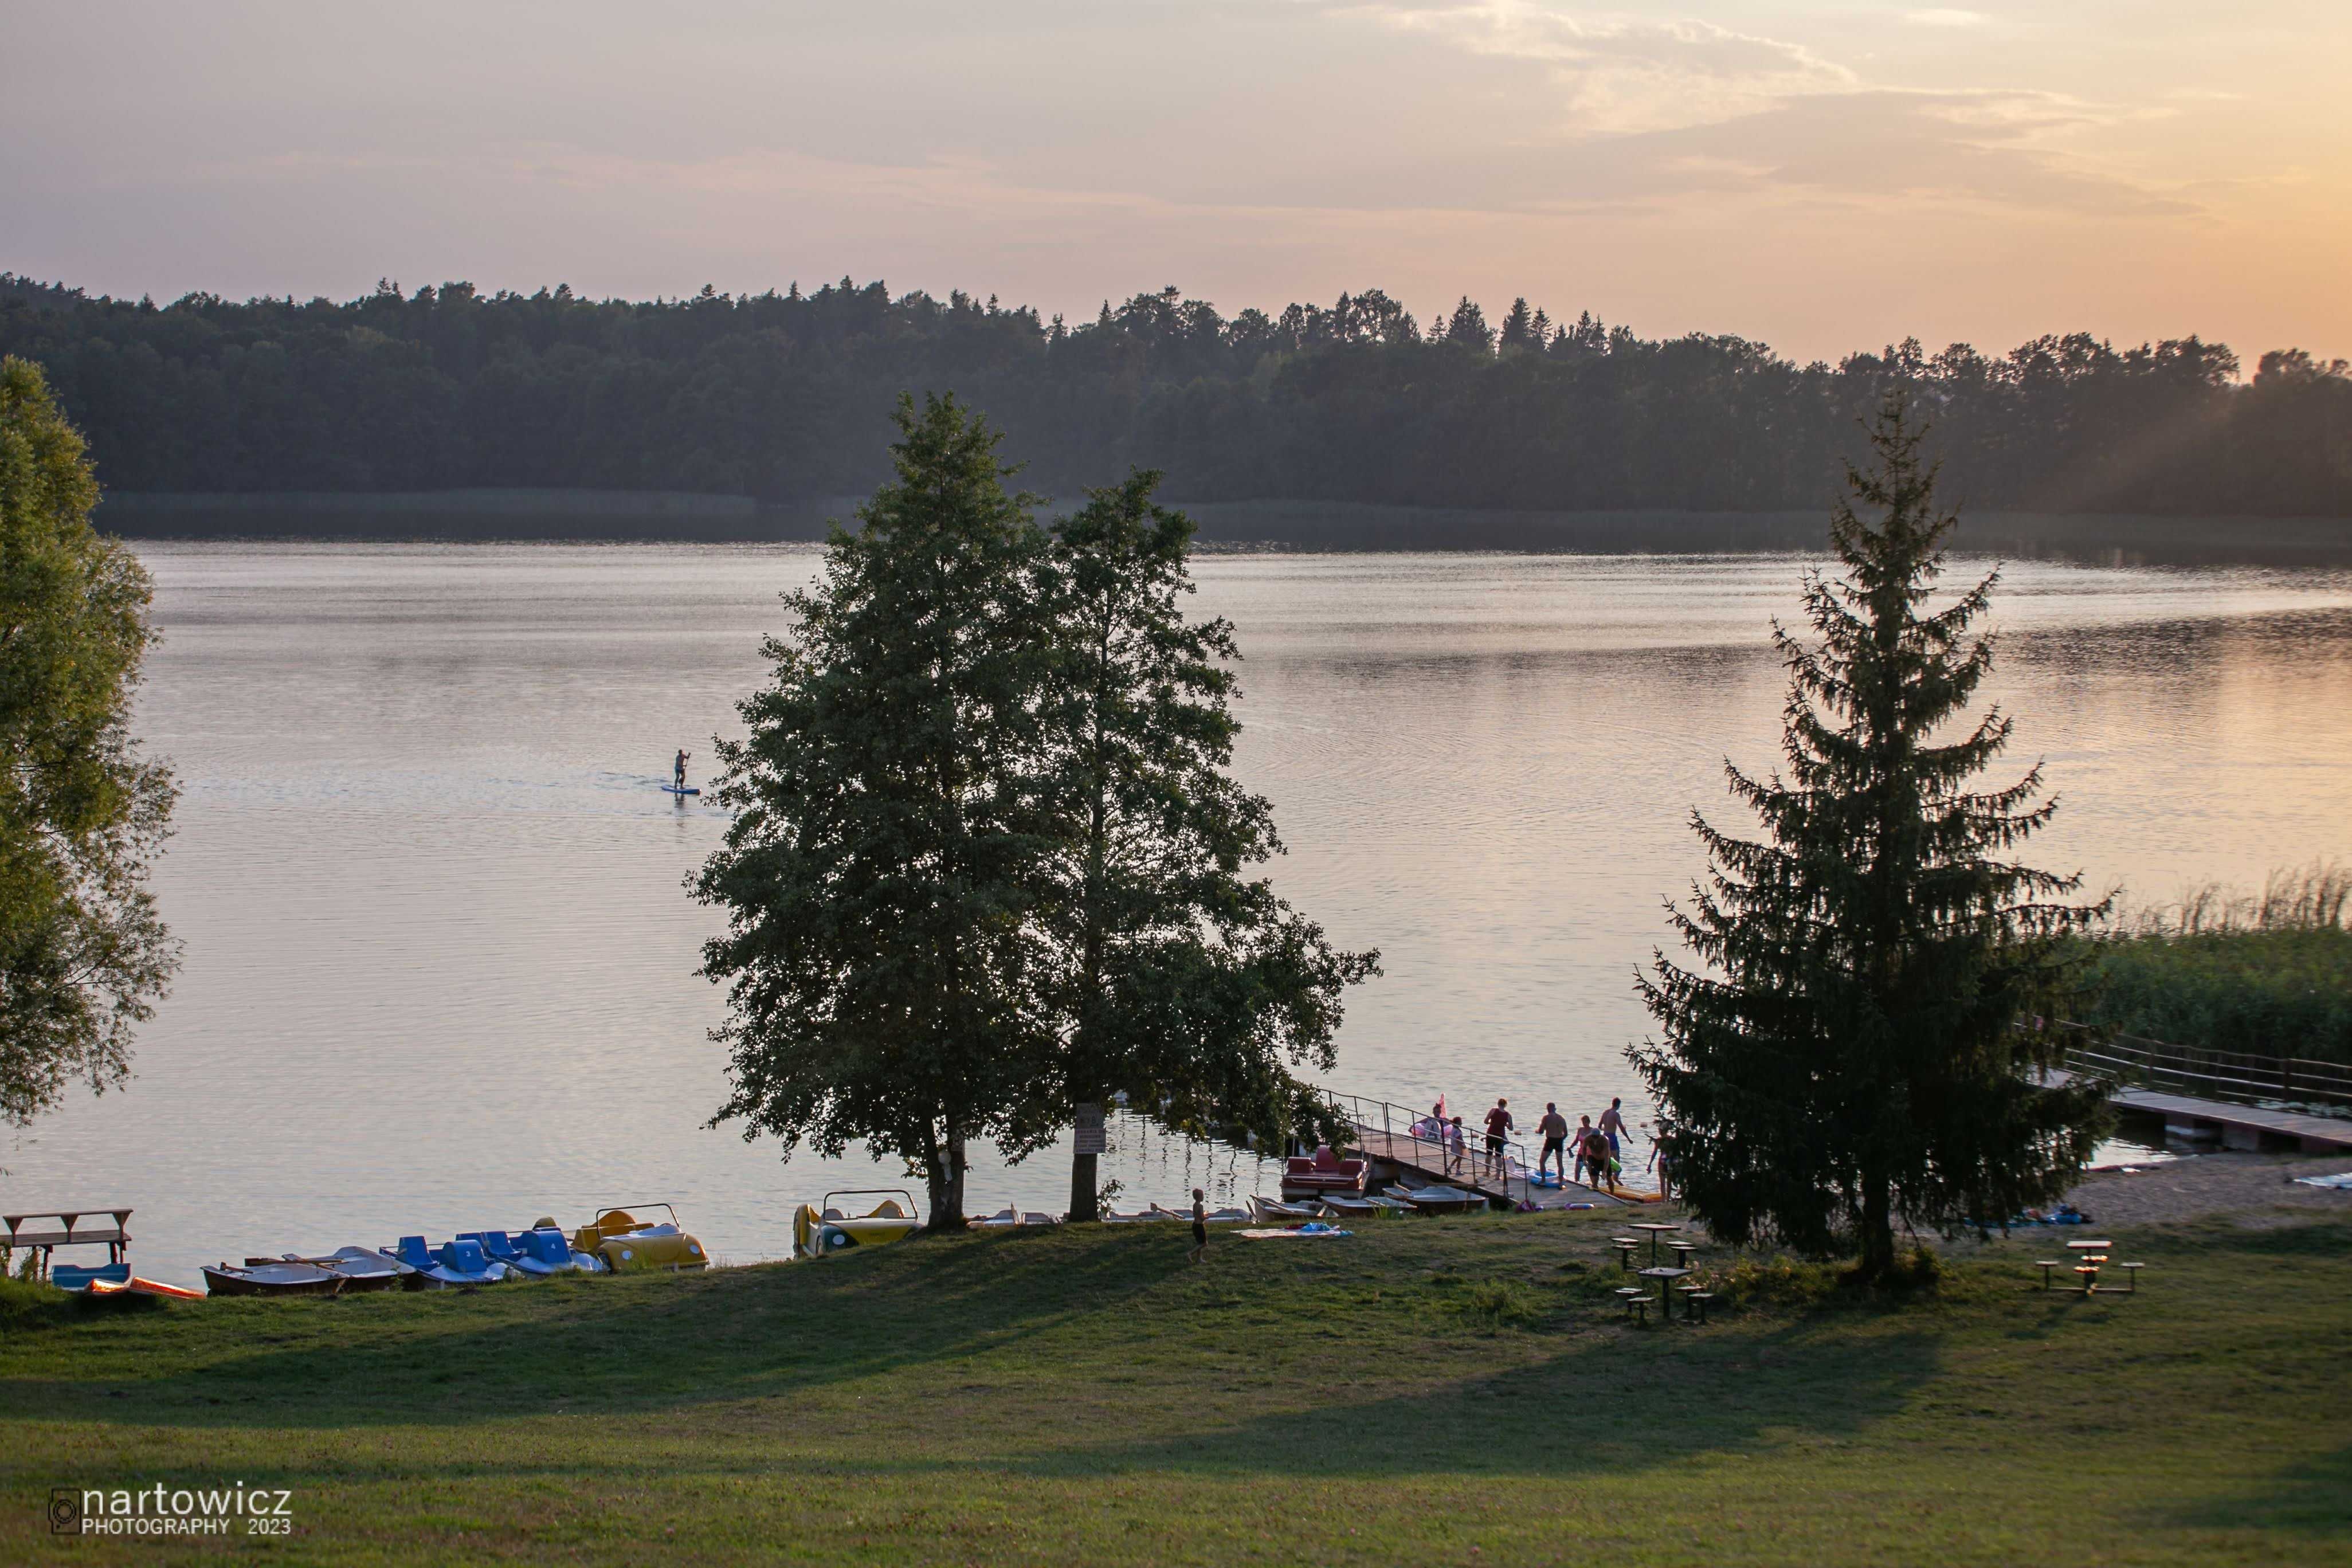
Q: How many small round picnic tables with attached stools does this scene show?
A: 3